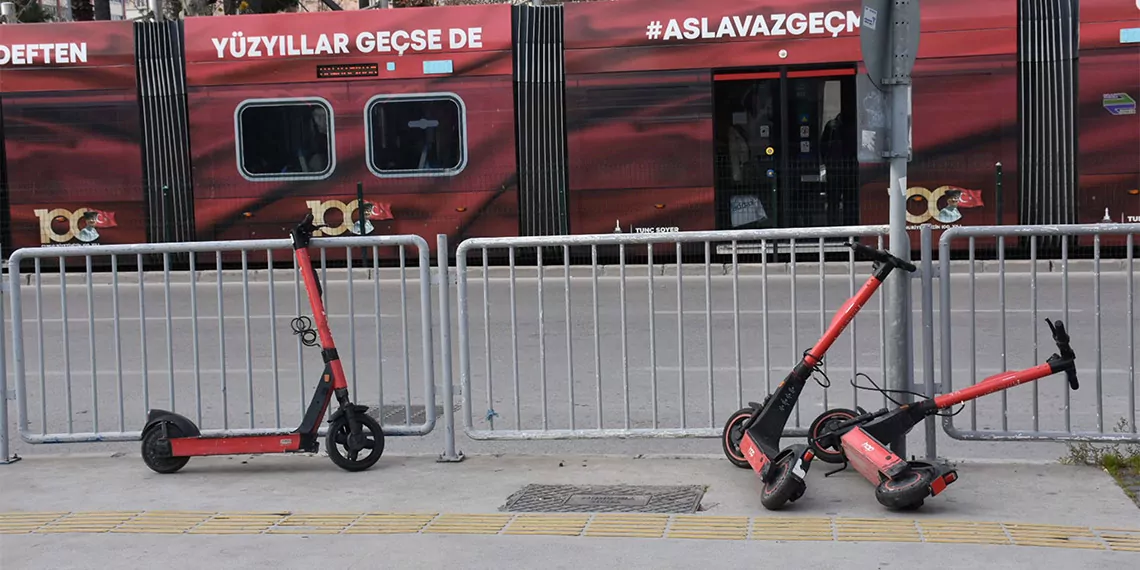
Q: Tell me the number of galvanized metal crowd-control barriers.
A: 3